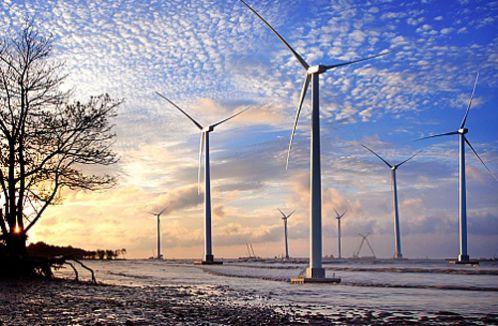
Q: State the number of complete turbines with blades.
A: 7